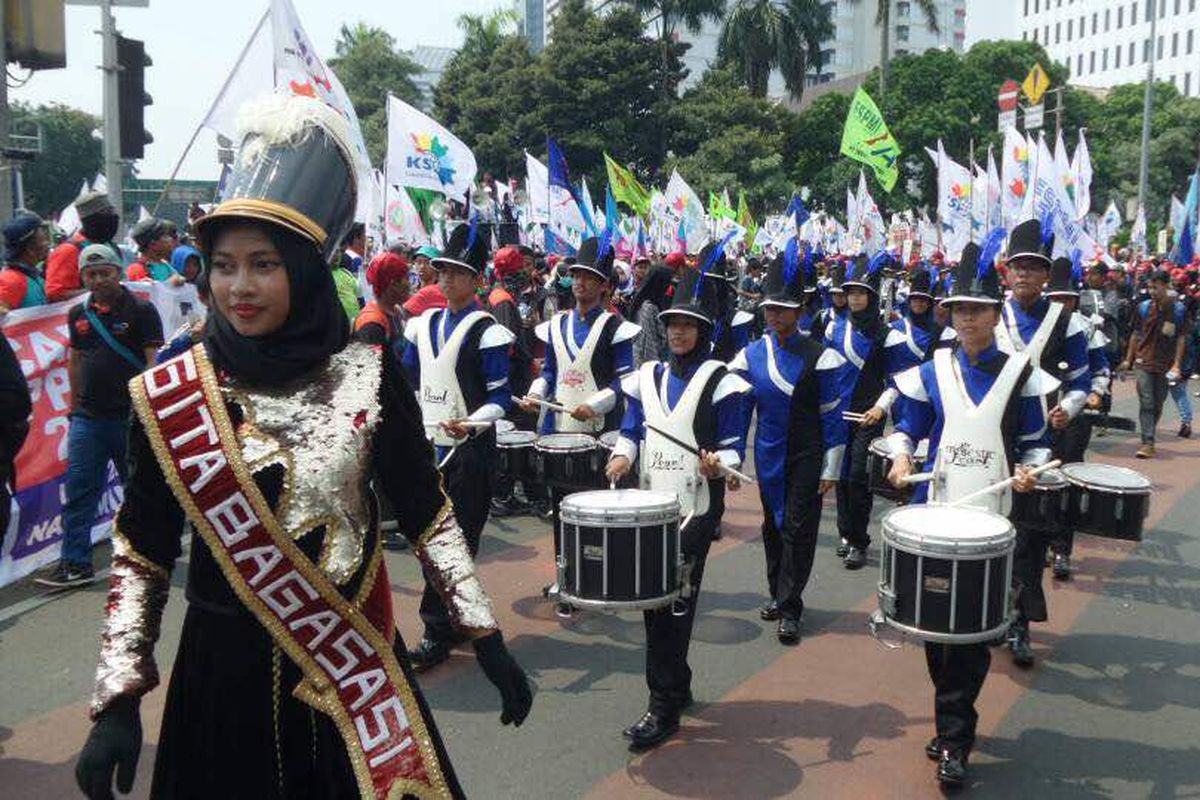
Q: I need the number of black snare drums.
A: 2